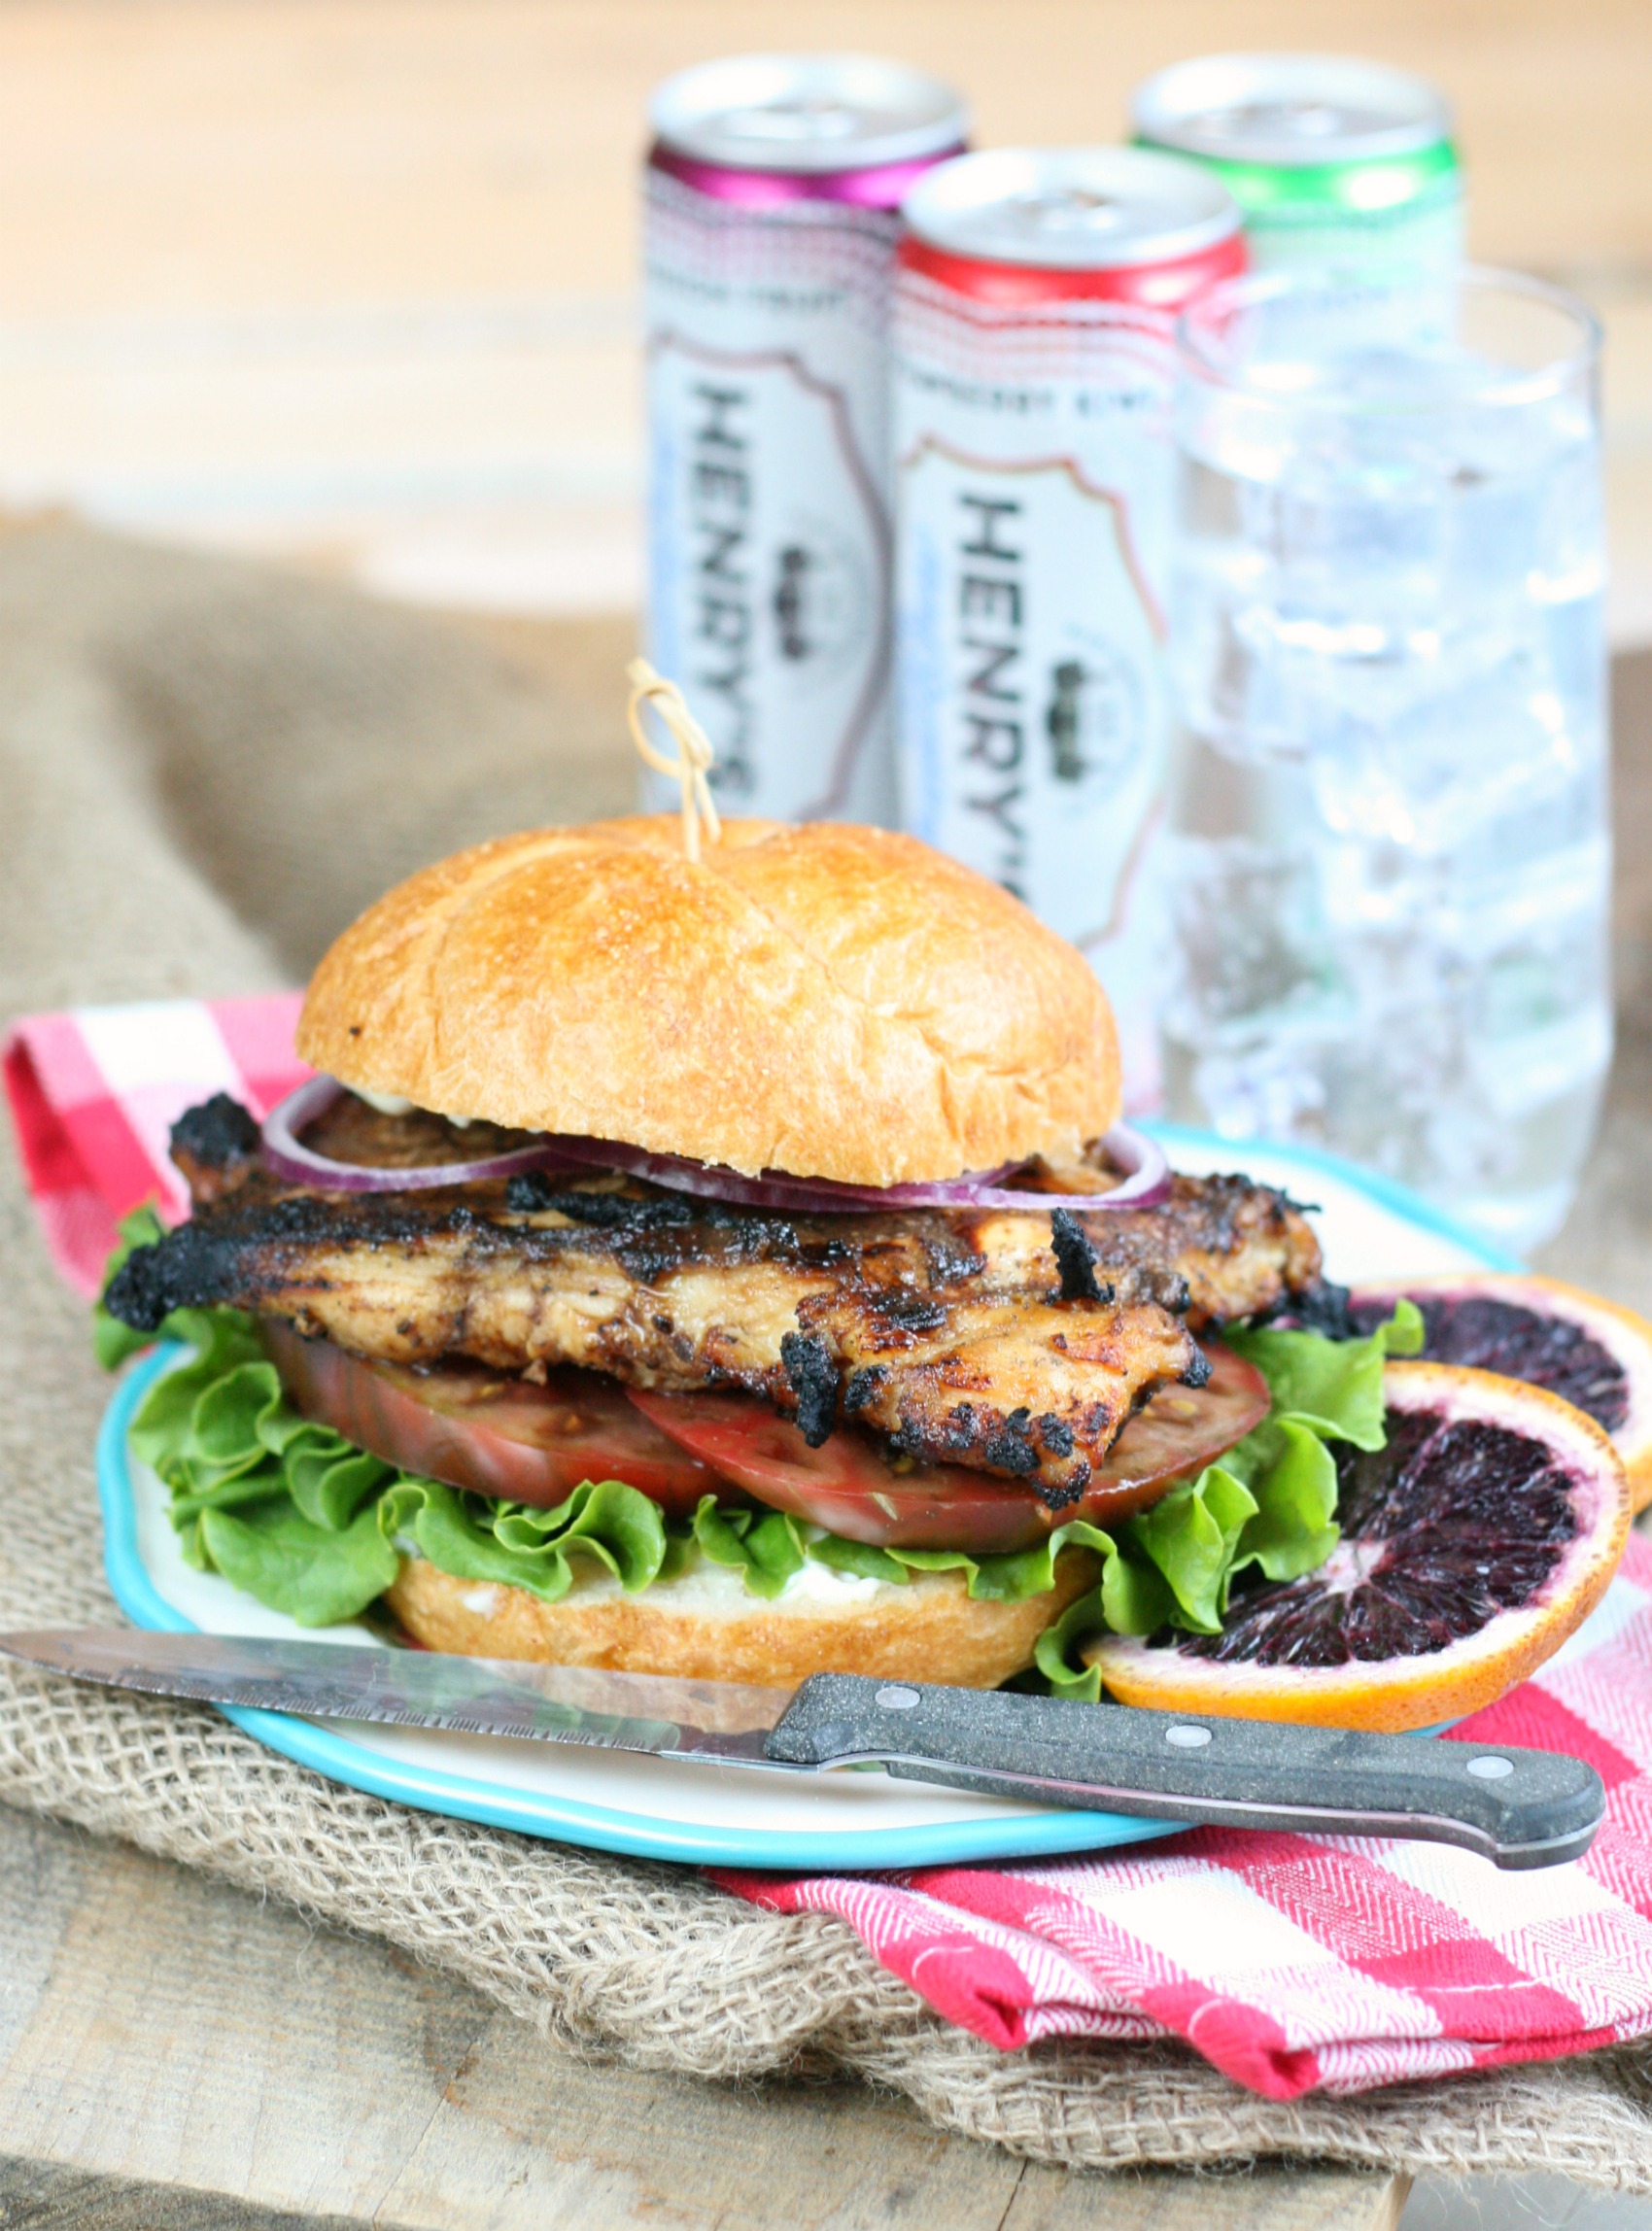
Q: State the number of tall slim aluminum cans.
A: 3